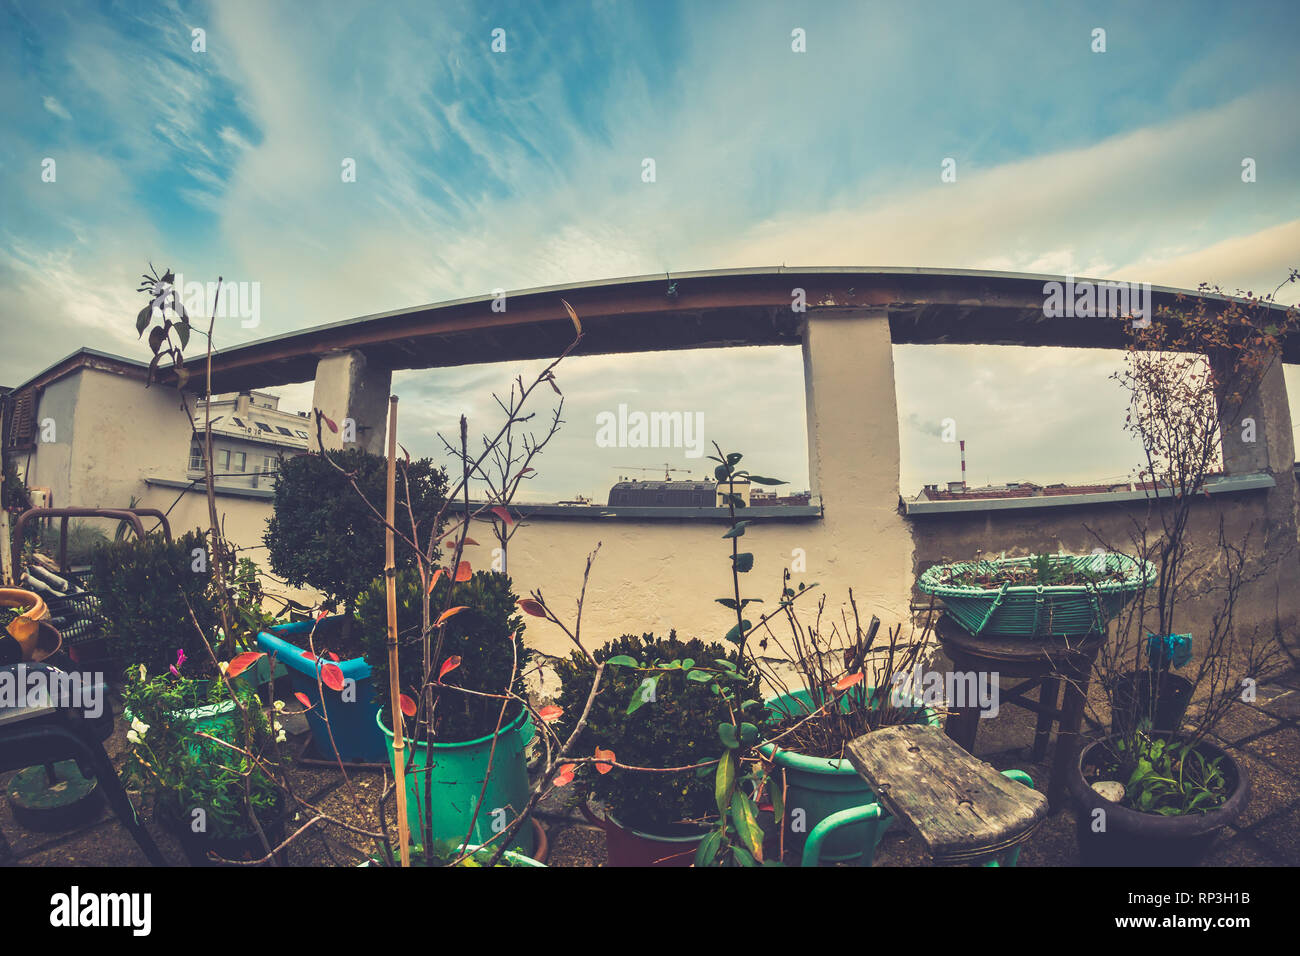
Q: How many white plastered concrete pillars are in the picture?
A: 3